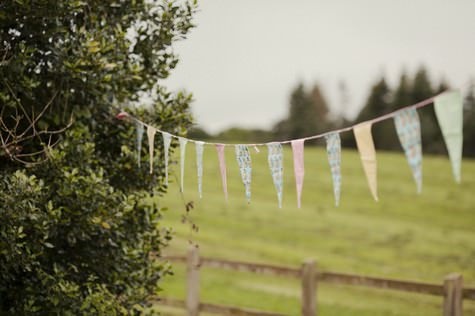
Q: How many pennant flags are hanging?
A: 13